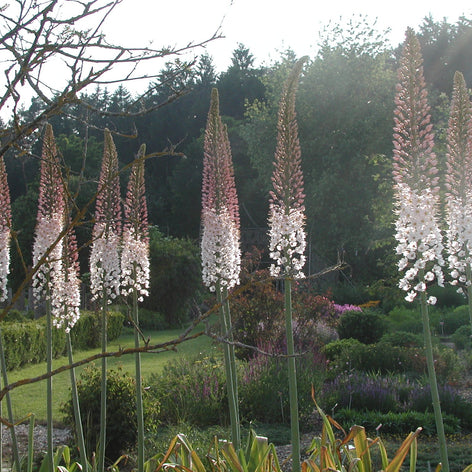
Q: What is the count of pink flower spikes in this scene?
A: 10